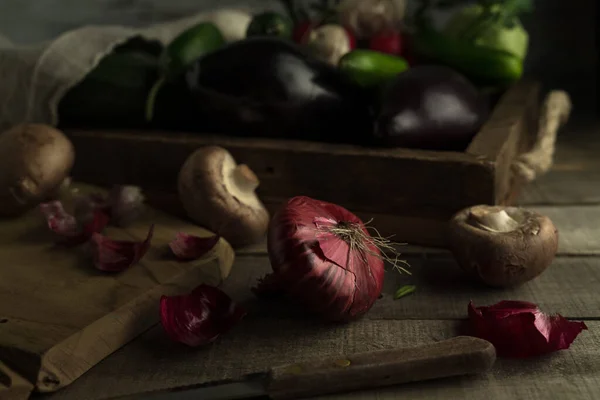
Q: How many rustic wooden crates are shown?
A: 1